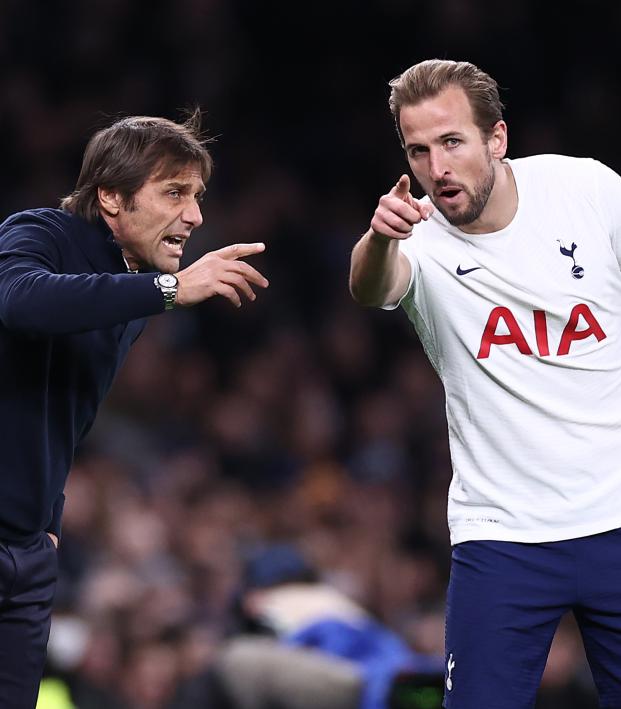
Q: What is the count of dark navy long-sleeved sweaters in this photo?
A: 1